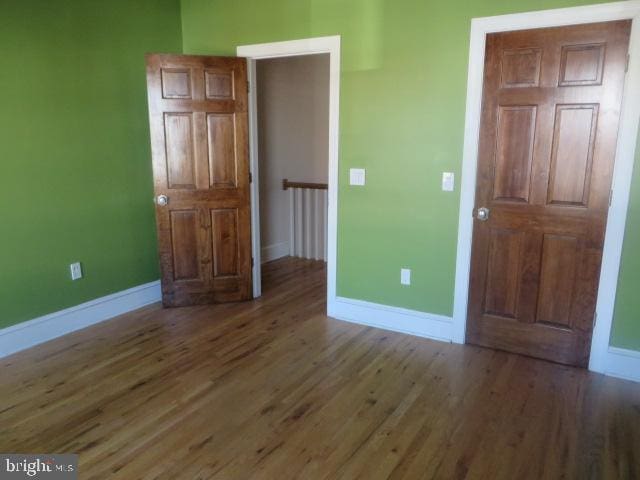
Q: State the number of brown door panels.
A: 12